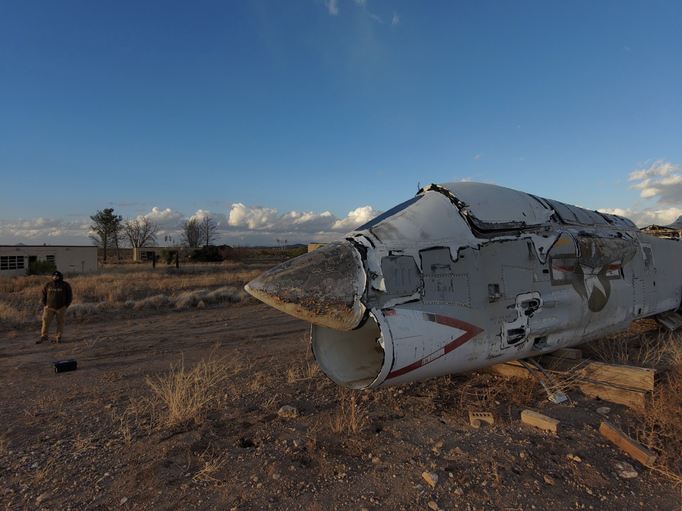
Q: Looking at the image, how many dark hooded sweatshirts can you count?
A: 1